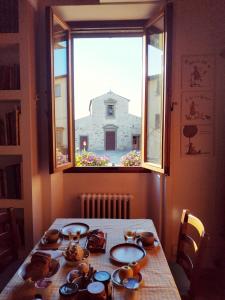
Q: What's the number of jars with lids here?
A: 3